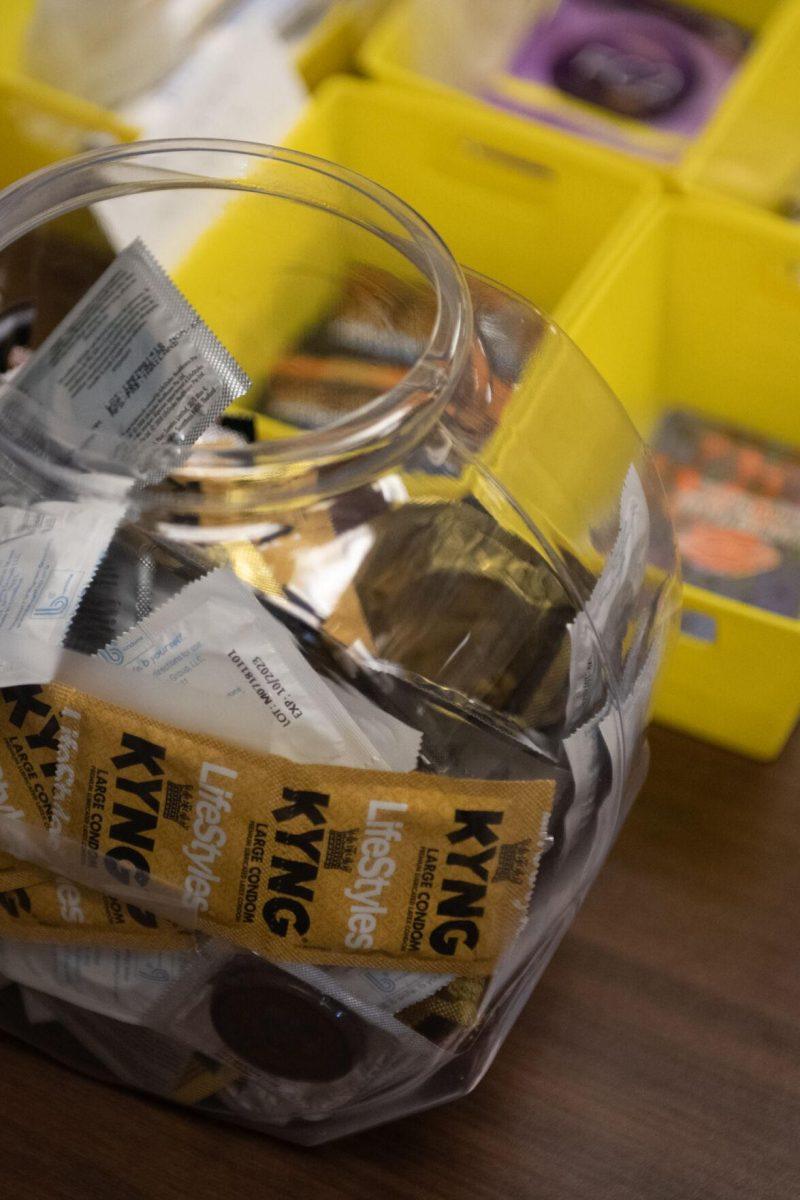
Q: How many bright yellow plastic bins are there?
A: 5